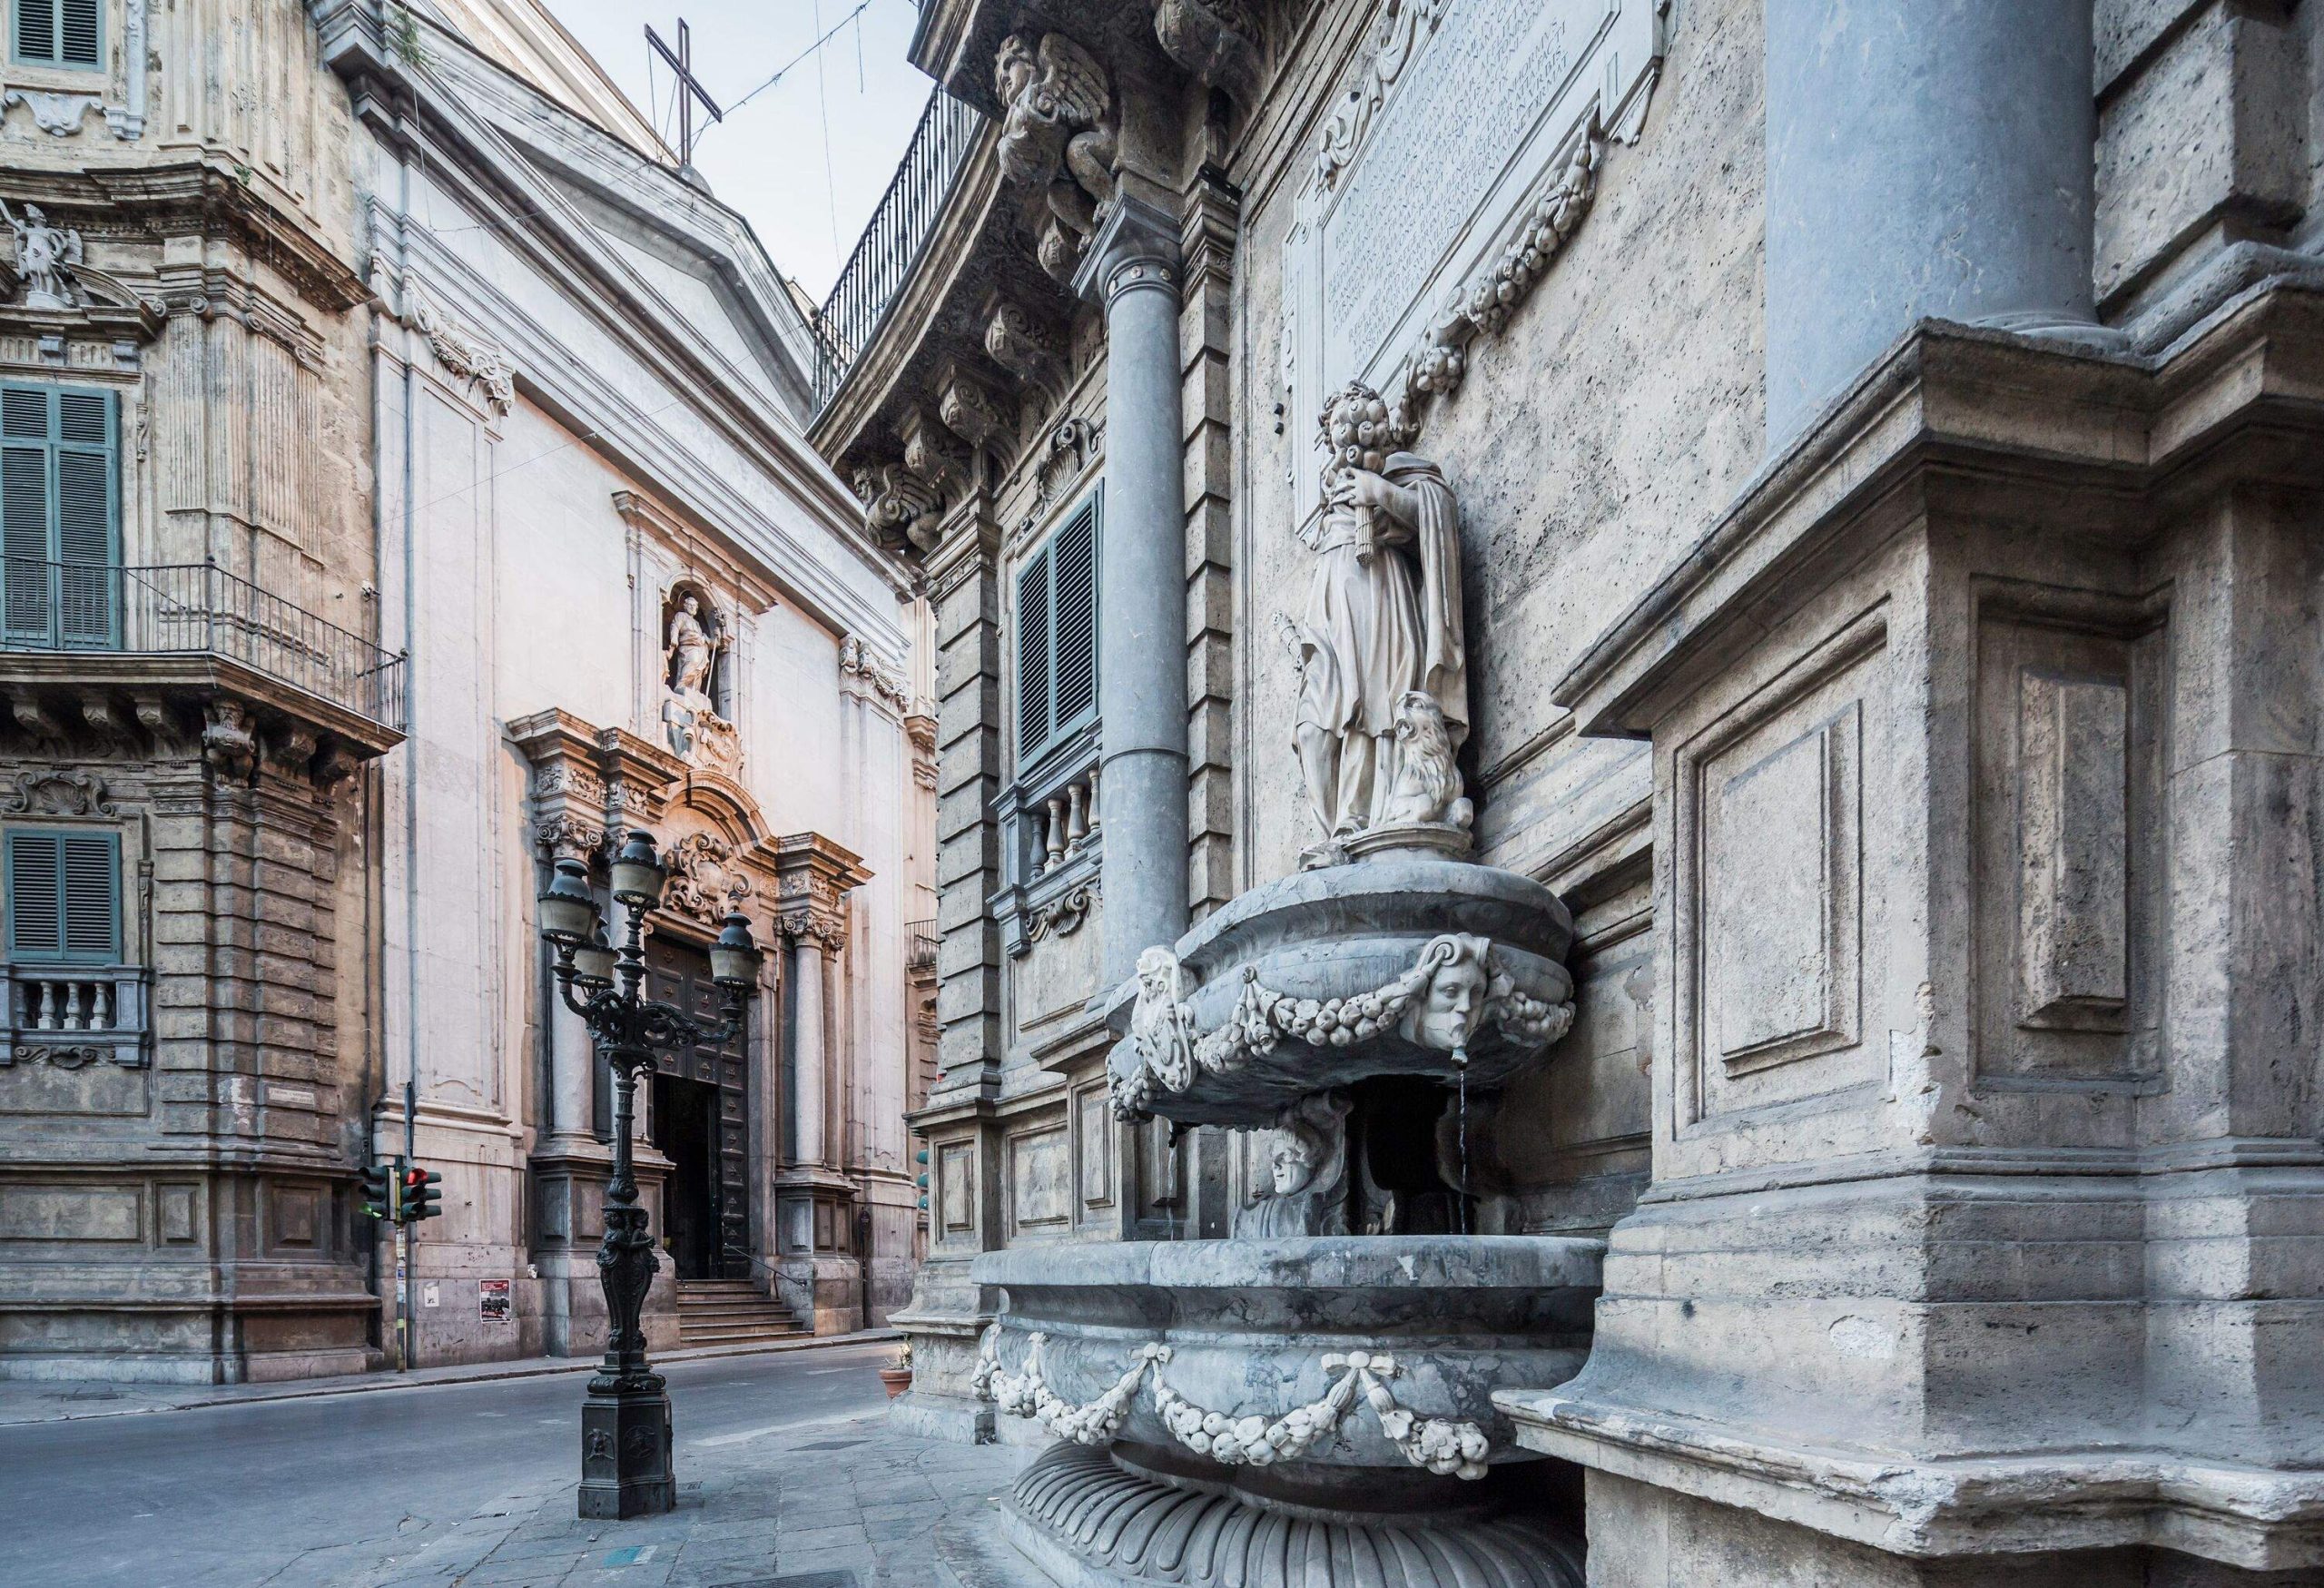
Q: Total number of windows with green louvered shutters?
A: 4